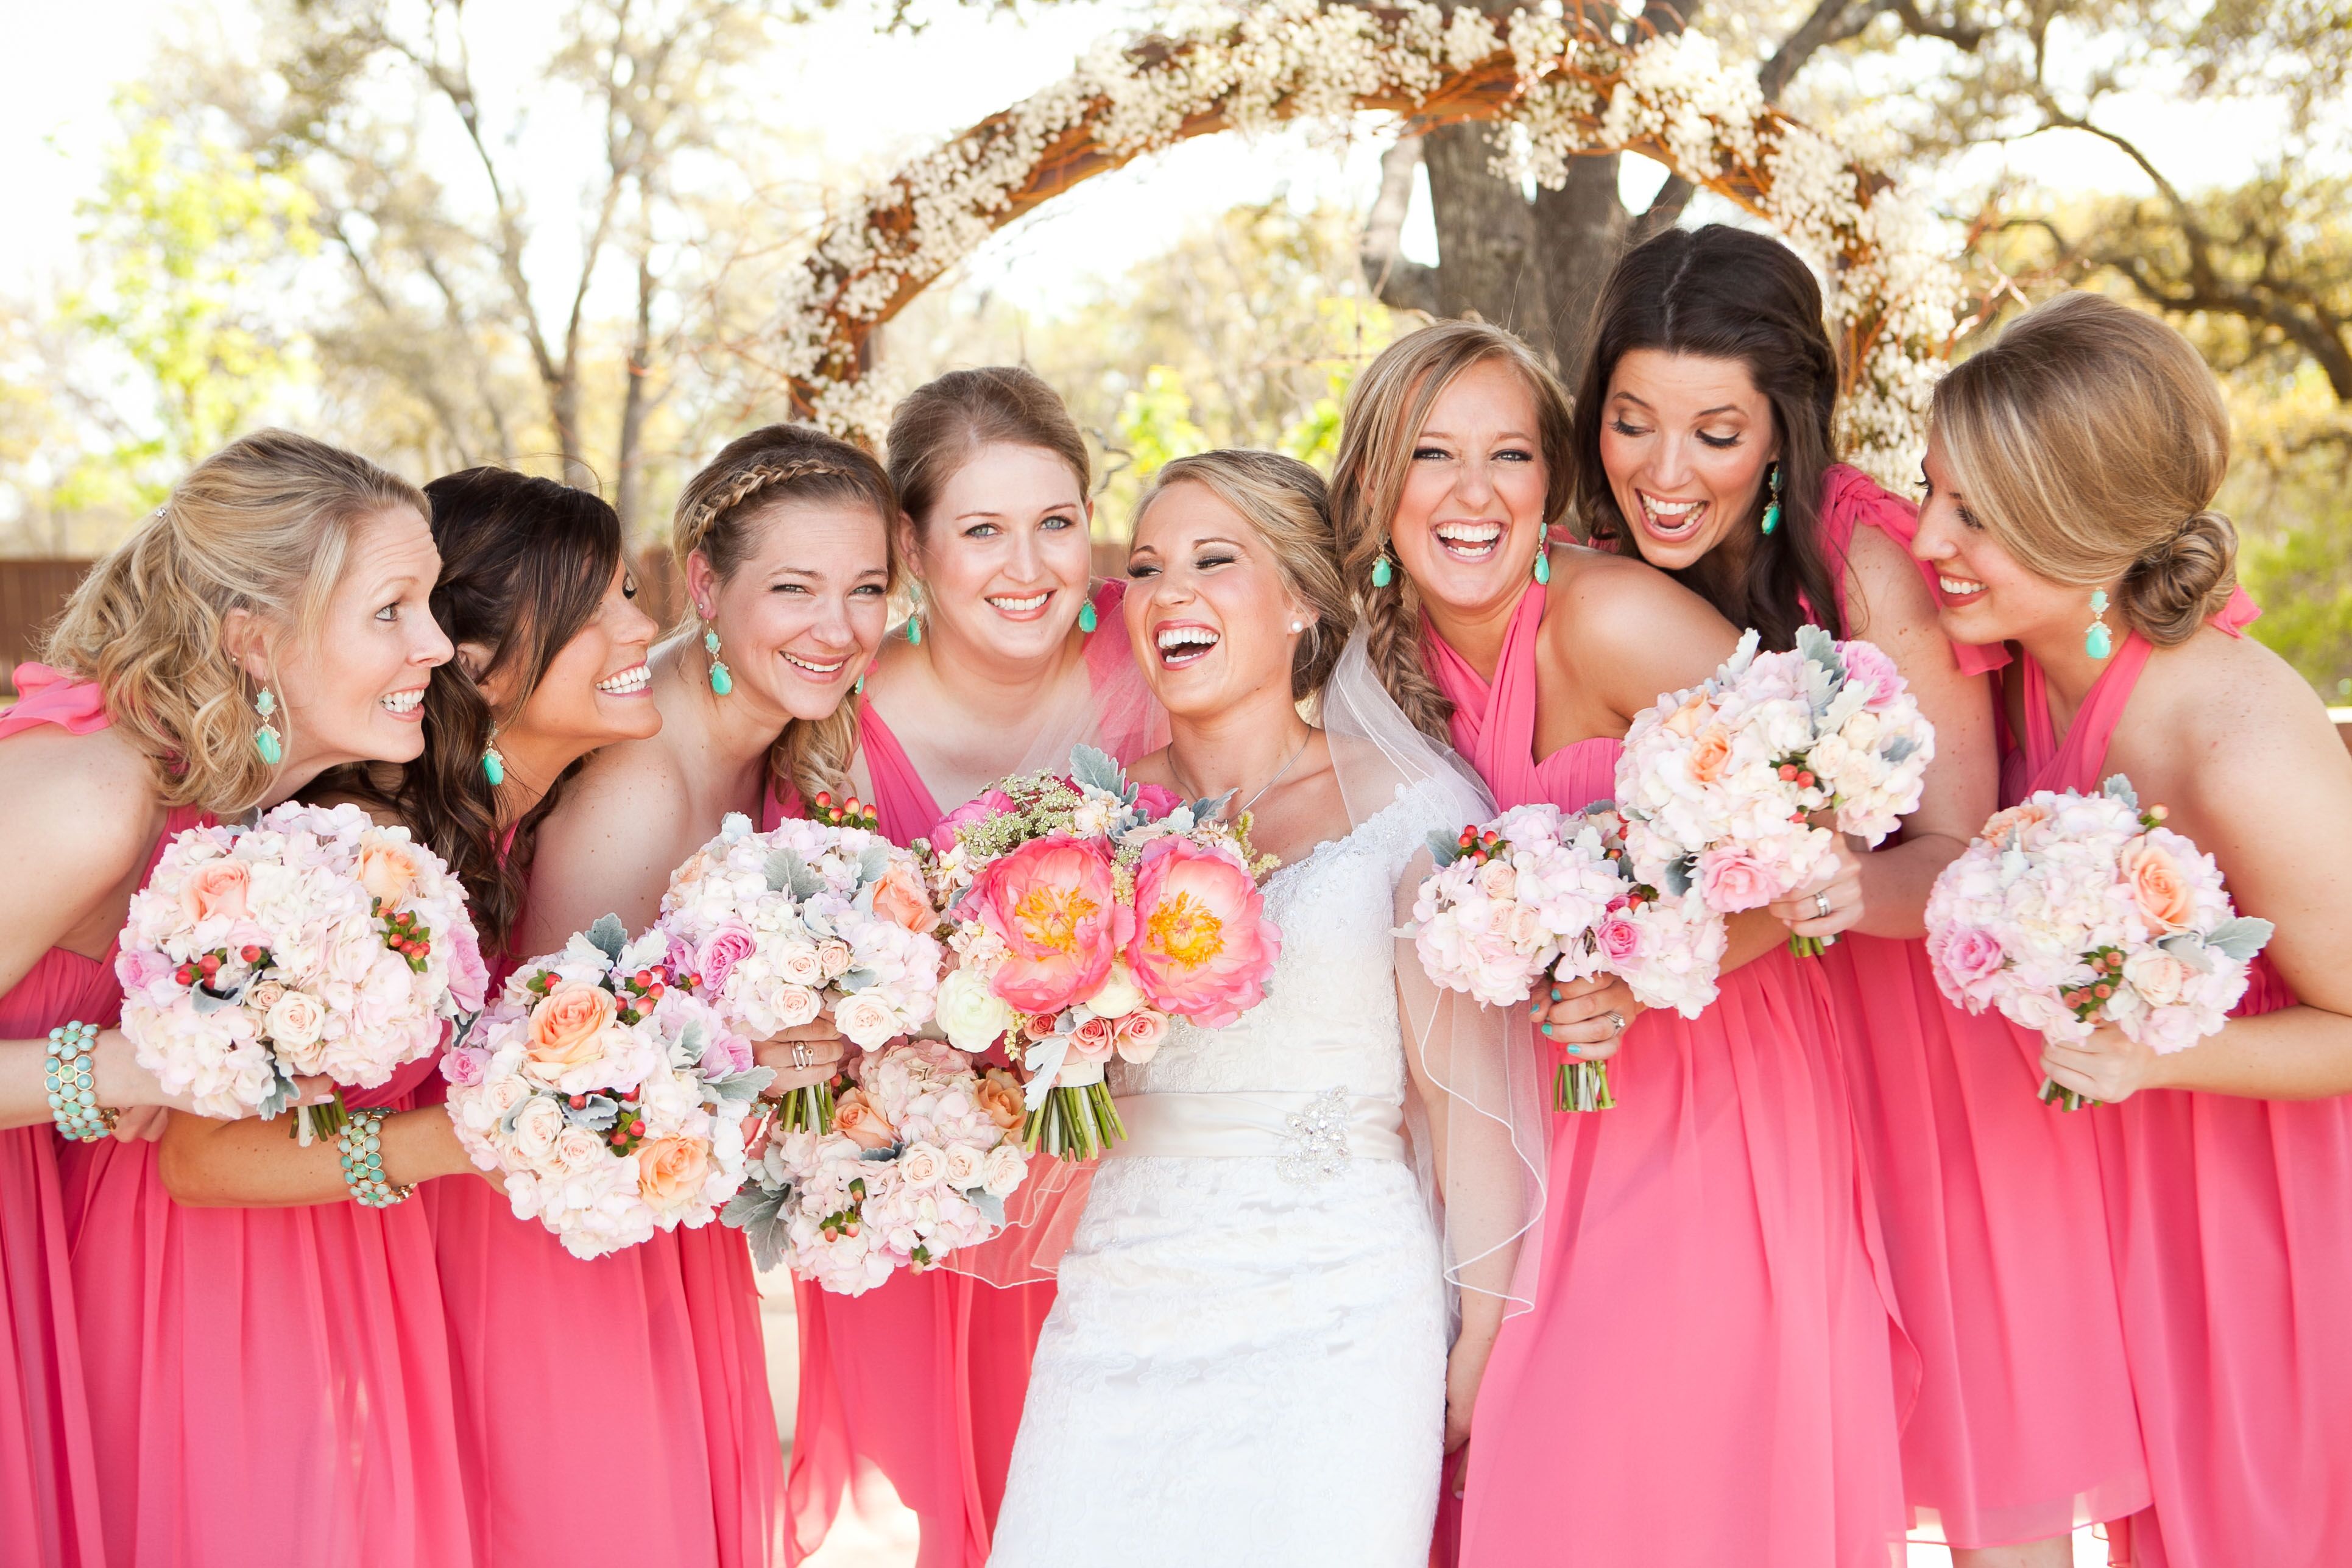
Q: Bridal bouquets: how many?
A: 8